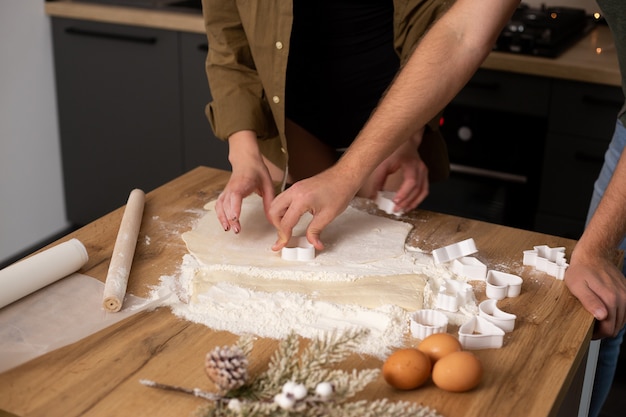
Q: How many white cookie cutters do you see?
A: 10